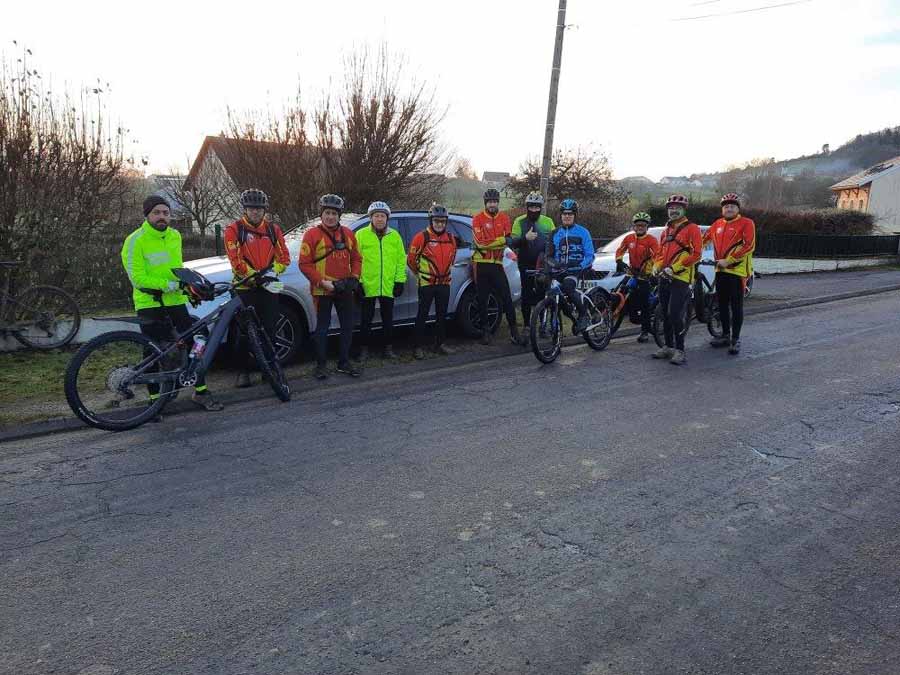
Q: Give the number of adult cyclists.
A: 11